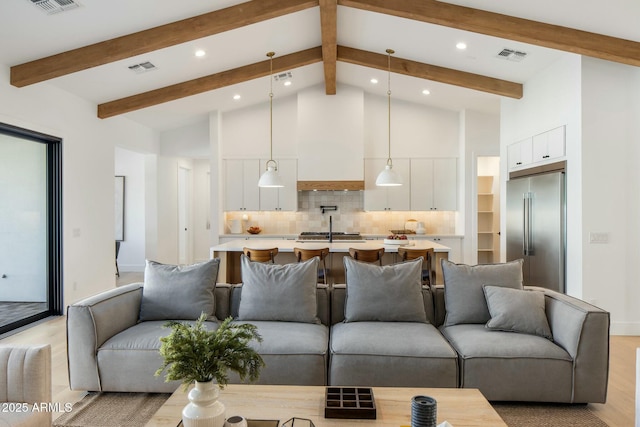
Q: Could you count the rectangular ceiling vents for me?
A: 4